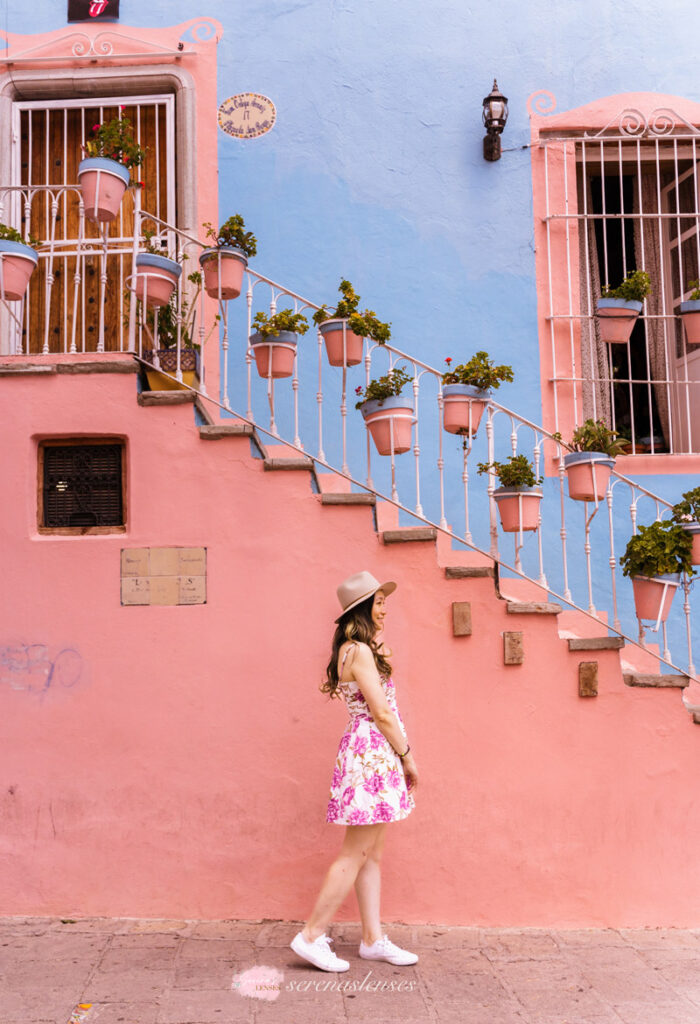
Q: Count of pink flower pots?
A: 14